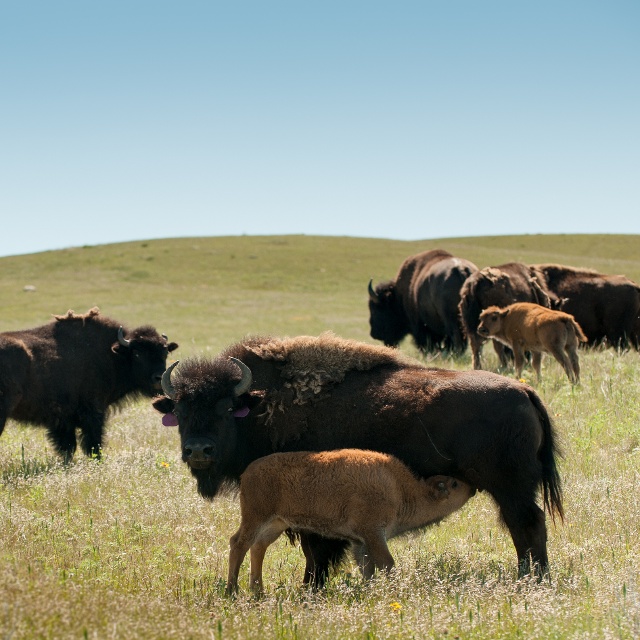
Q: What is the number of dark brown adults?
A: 5